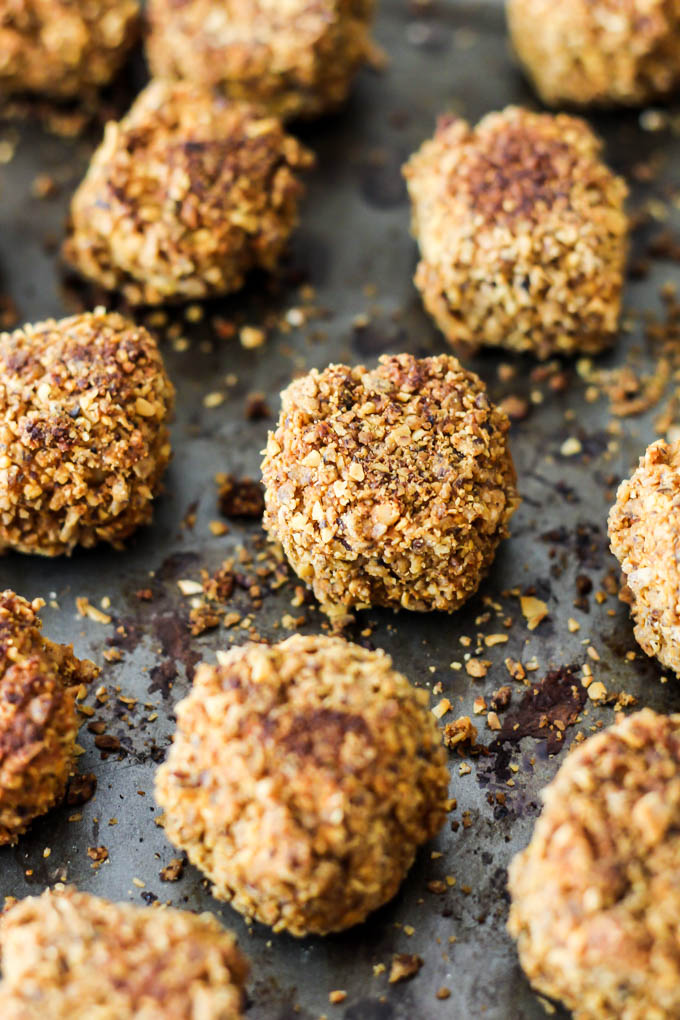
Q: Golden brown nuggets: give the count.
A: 12